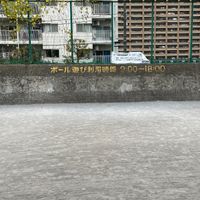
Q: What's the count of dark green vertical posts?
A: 5